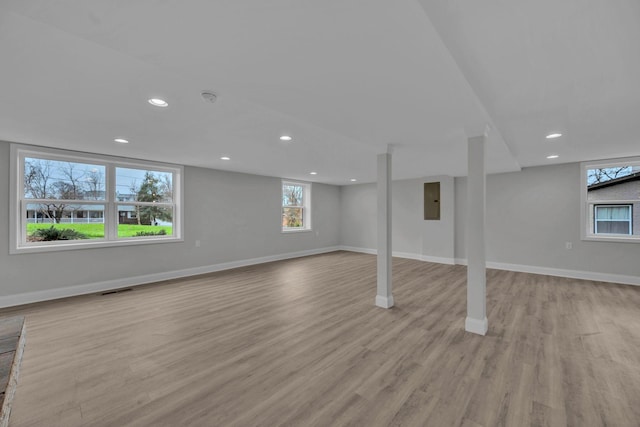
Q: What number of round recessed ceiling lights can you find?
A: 8